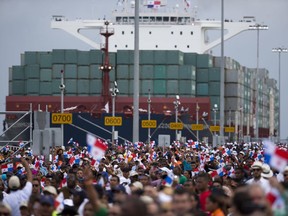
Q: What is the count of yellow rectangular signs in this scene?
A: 7